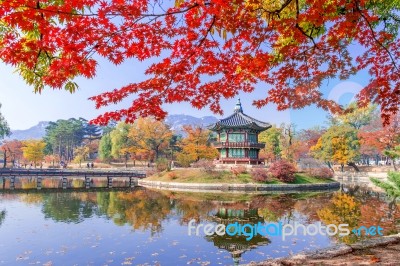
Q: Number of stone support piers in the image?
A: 6